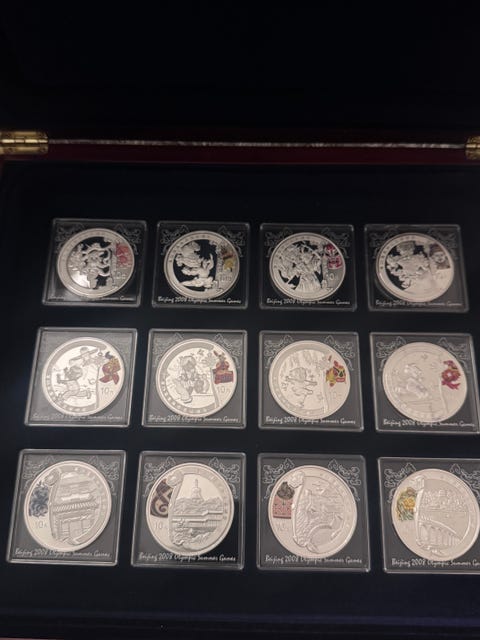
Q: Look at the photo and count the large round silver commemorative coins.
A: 12